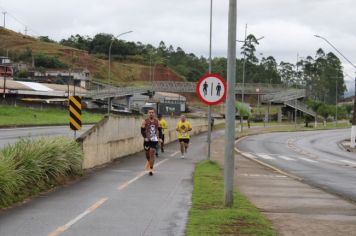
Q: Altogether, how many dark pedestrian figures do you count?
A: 2